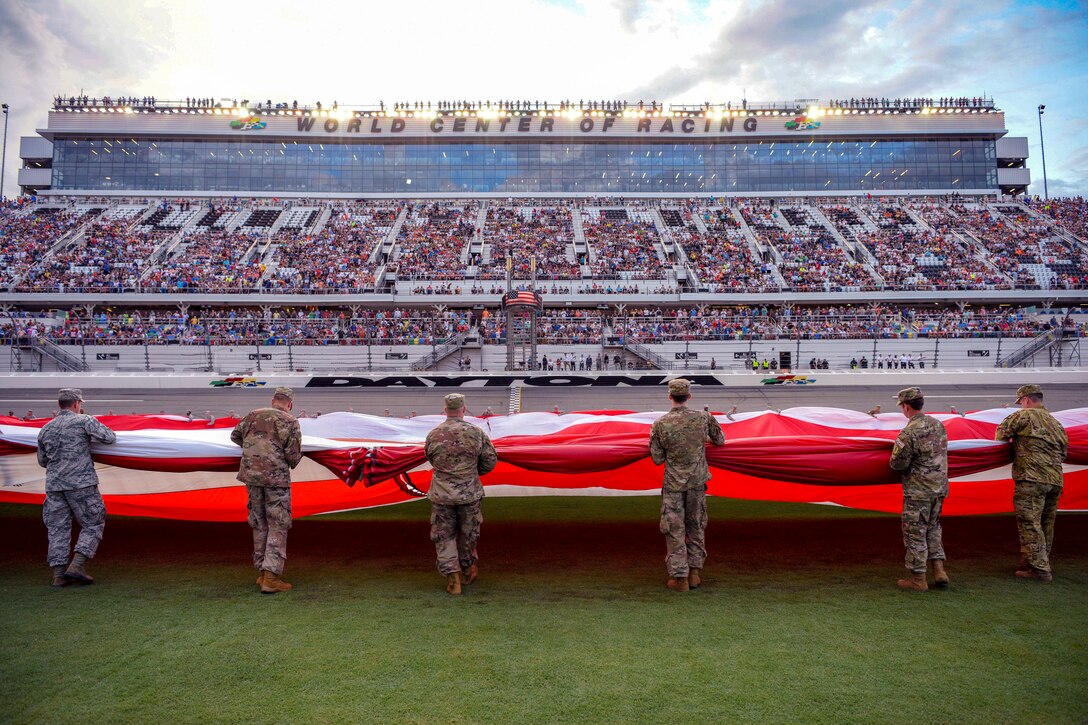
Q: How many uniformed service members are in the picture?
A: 6